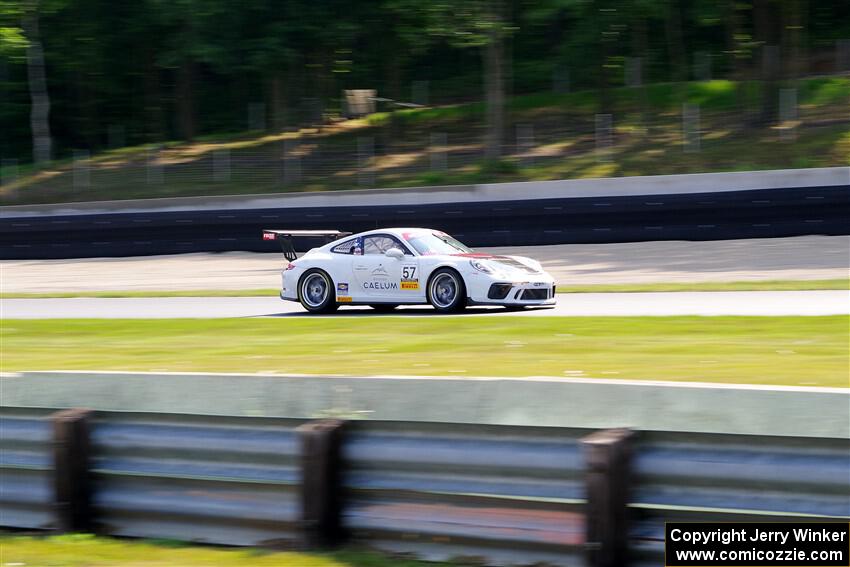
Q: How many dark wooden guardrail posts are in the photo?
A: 3